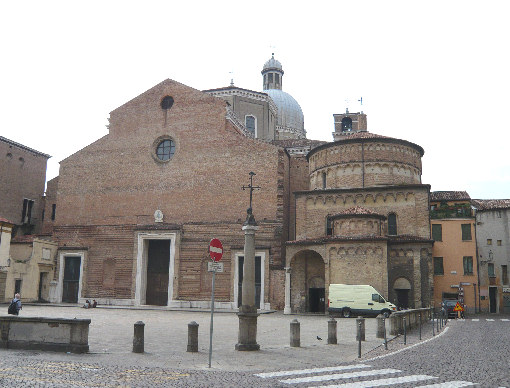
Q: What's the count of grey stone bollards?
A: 6